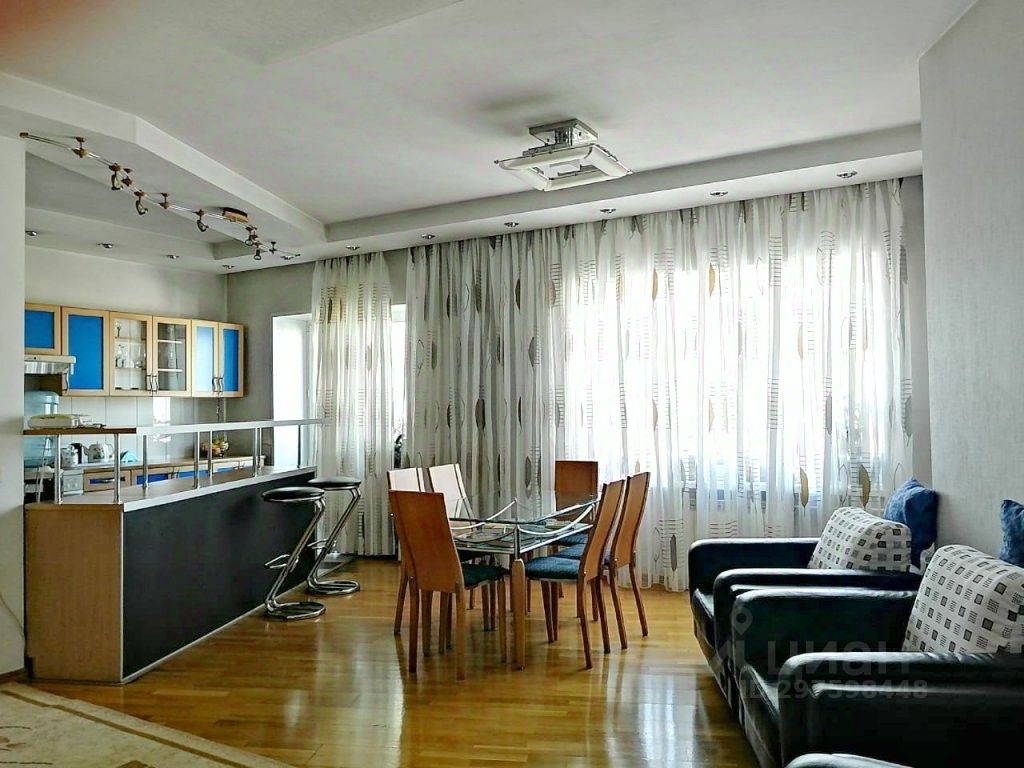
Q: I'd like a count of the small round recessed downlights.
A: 11